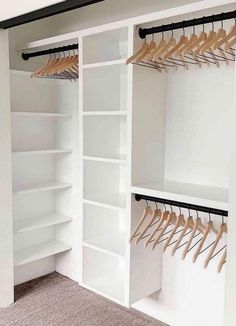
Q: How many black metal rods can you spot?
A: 3